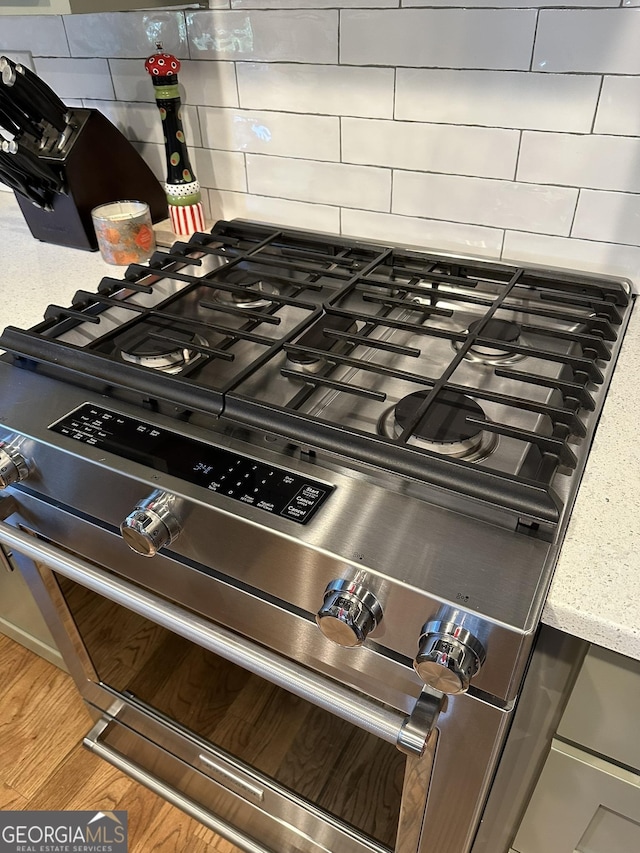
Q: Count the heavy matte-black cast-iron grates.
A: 2